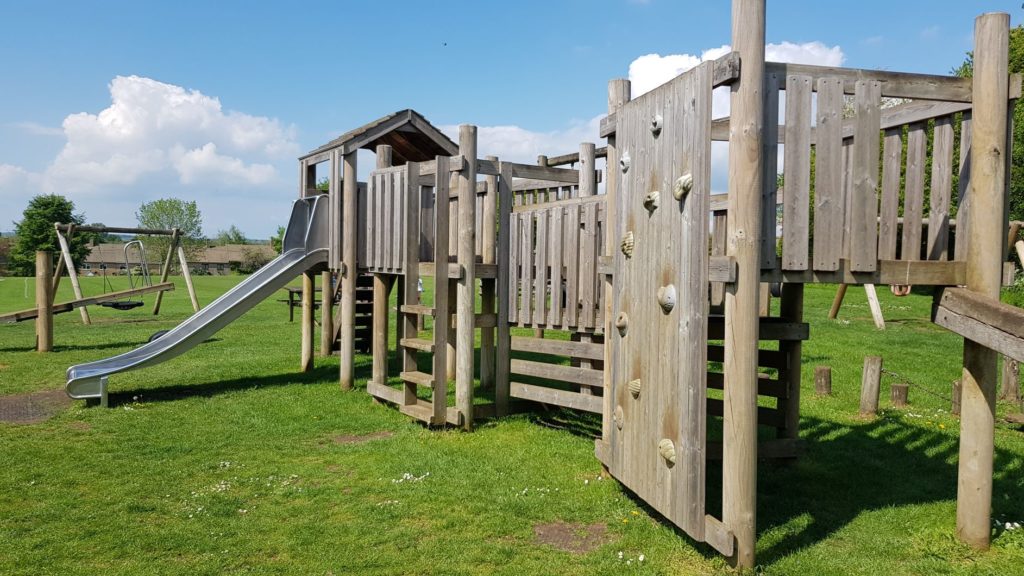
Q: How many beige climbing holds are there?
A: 10